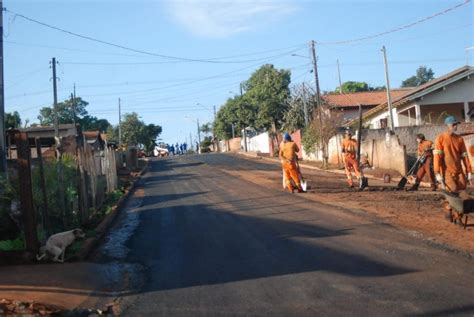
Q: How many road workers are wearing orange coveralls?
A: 4